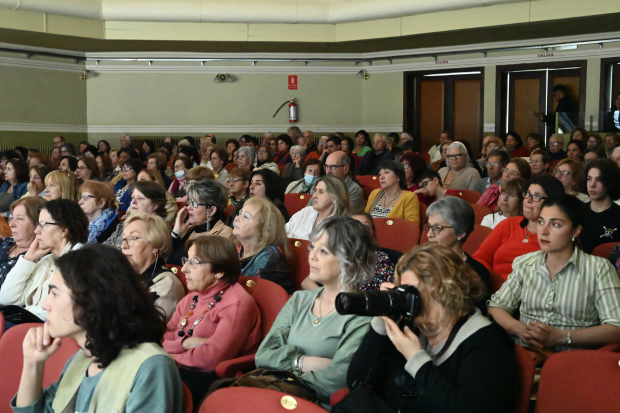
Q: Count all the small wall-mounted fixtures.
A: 3